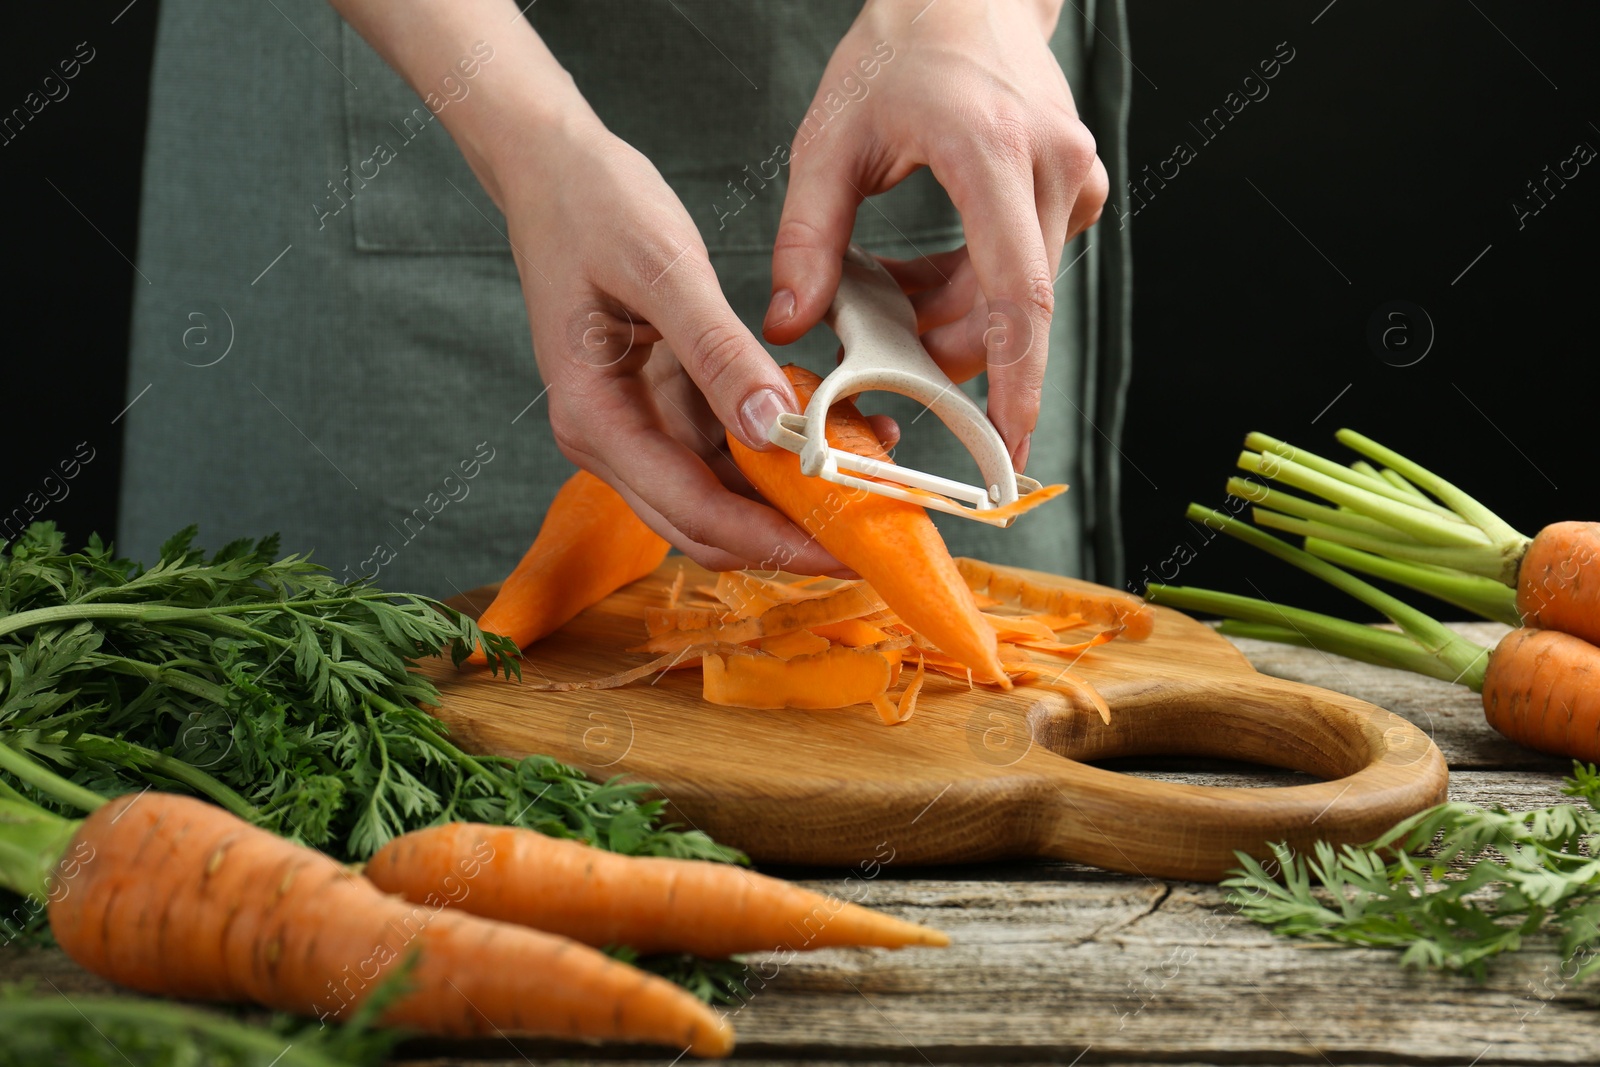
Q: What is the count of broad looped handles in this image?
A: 1